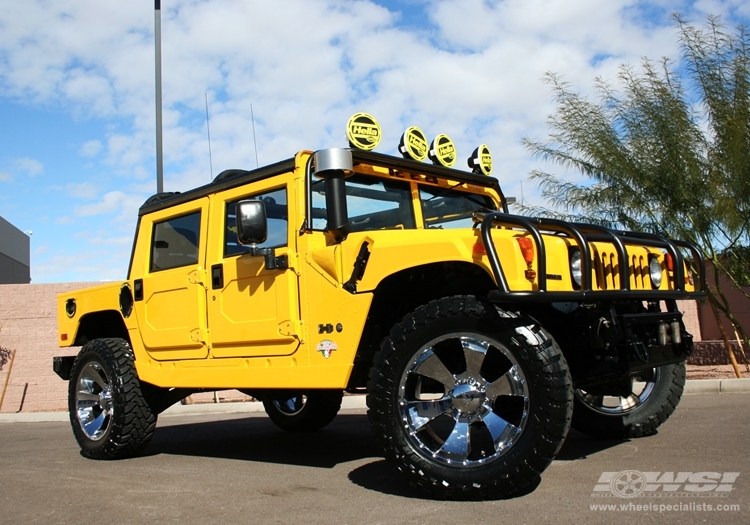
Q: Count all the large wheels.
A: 4